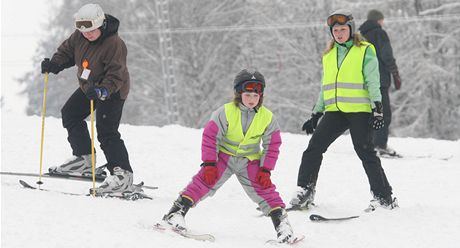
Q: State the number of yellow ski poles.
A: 2